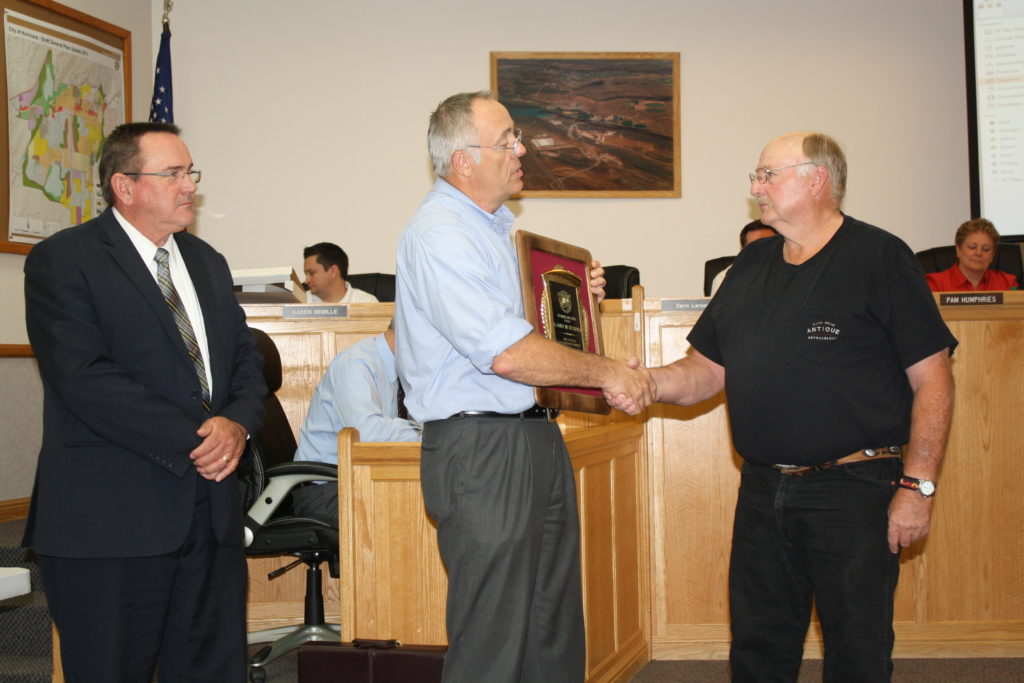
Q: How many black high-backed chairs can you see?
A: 5